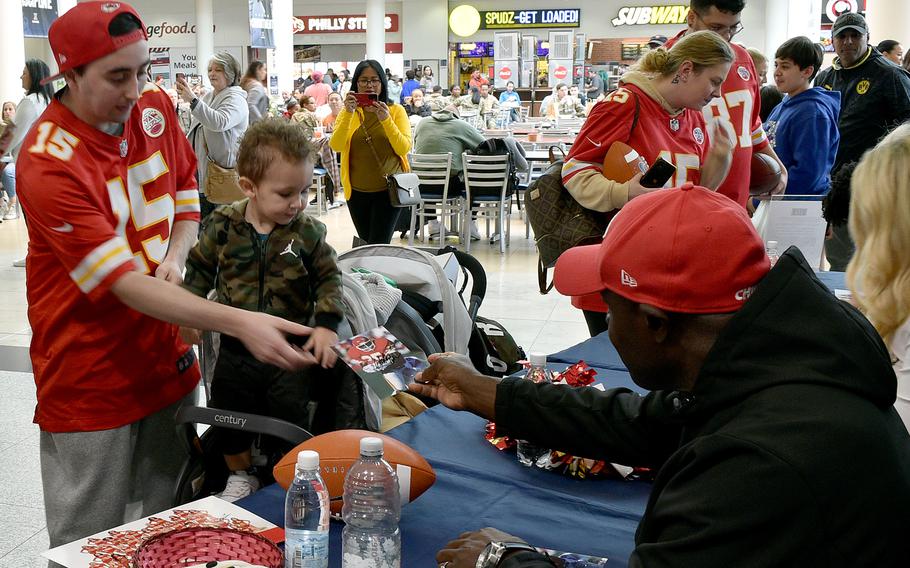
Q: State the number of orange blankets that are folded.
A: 0